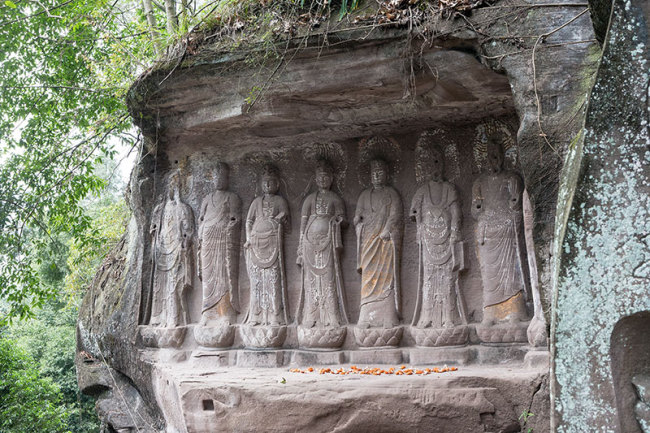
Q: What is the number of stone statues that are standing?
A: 7